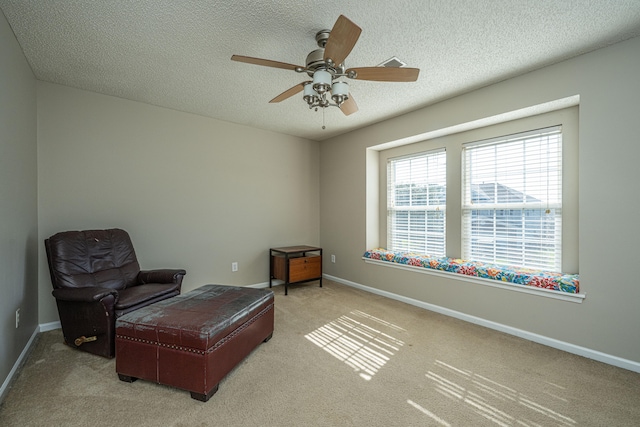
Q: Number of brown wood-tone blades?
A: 5